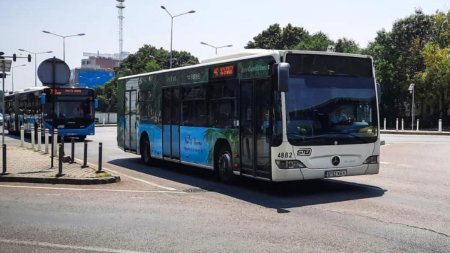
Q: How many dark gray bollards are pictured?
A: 6